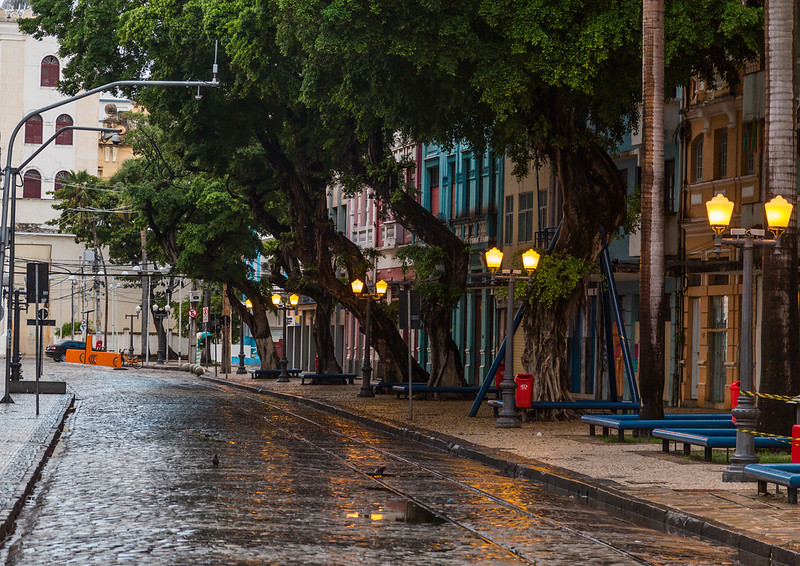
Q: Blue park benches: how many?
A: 8